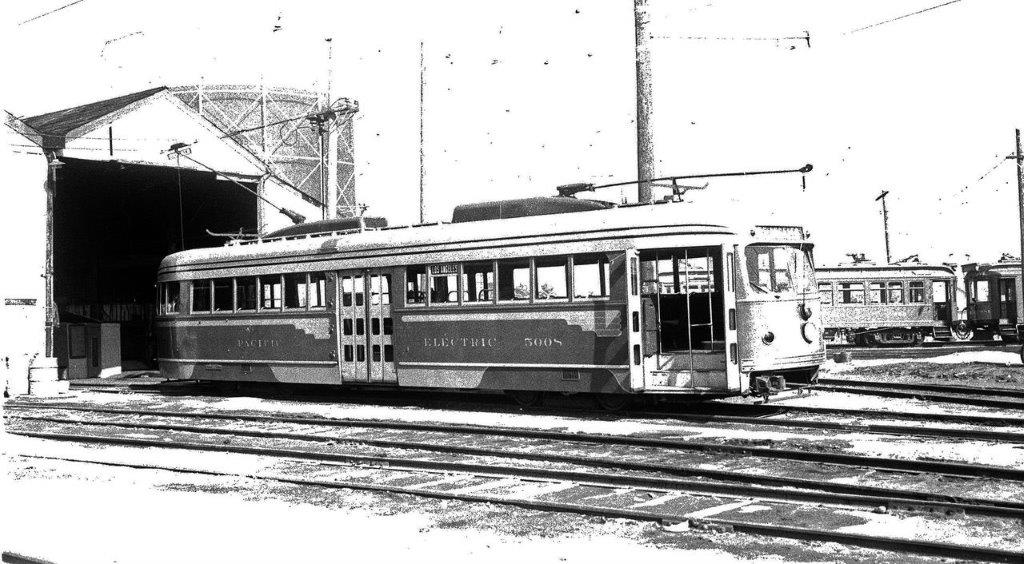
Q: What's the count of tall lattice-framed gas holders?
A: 1